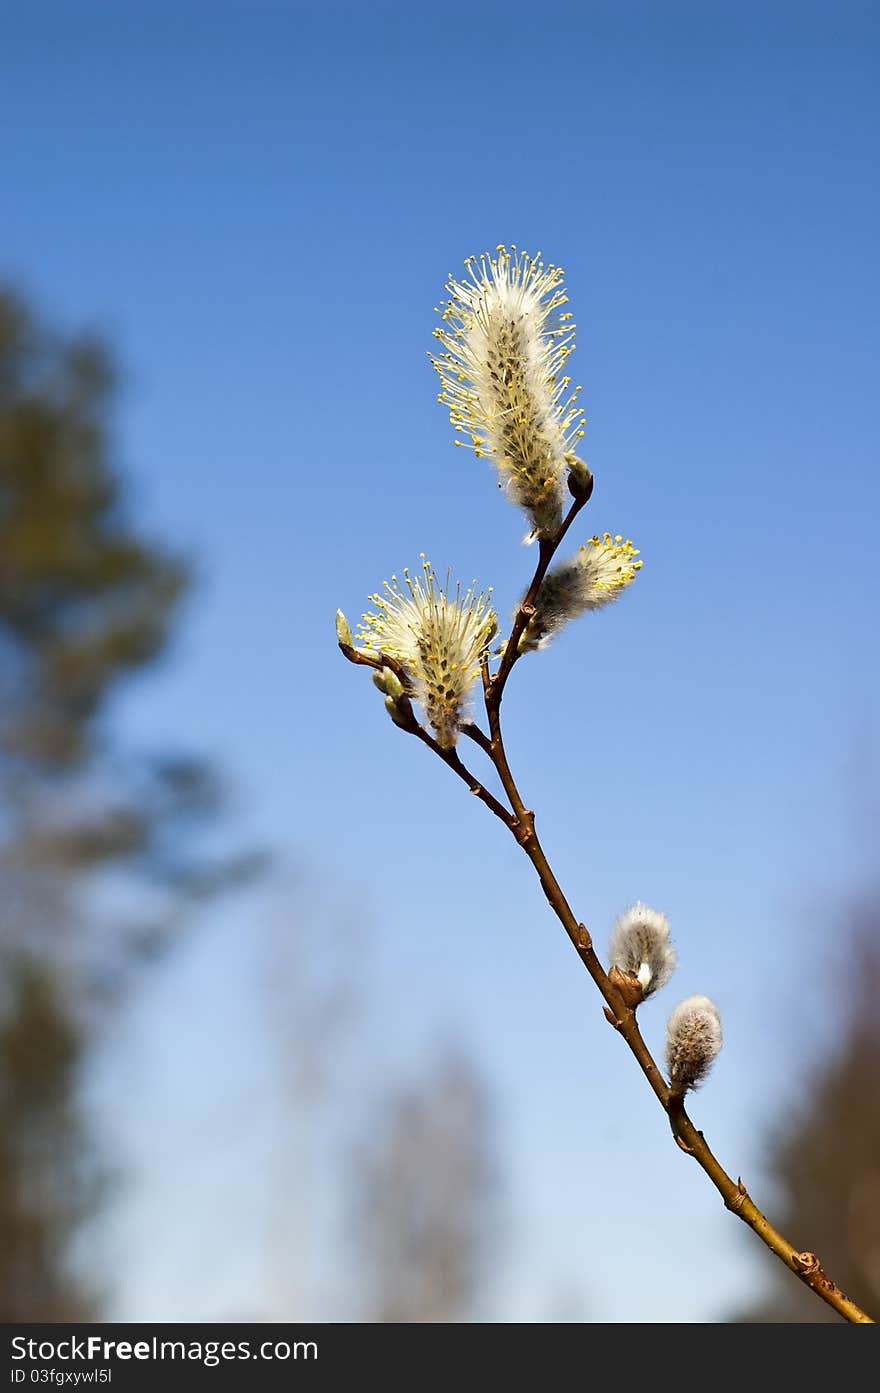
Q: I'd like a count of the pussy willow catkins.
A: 5